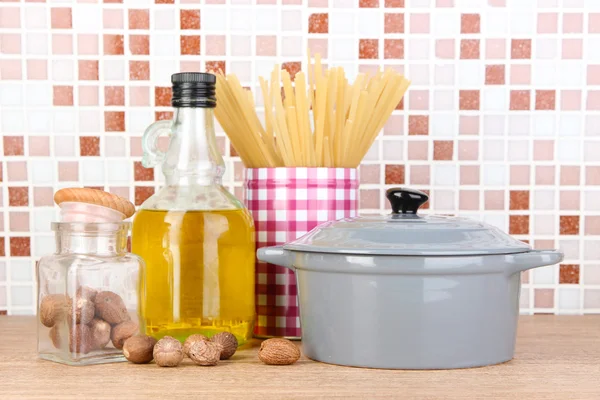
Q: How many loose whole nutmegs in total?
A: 6